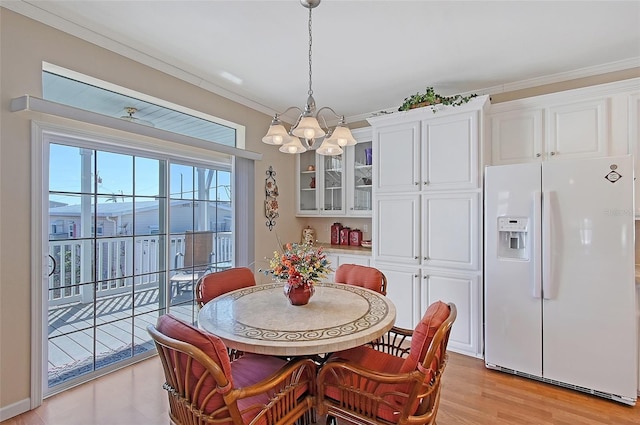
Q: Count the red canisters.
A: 3